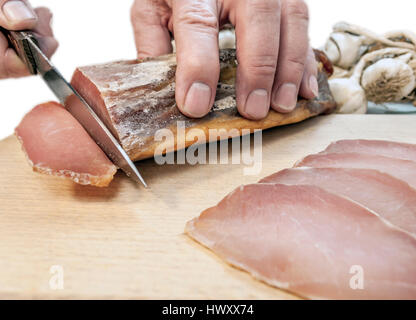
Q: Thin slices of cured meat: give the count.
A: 5